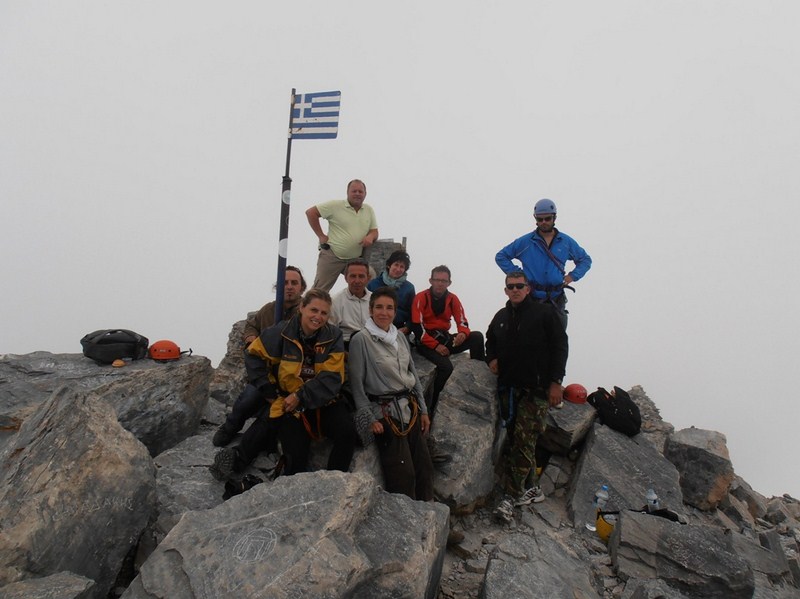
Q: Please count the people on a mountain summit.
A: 9